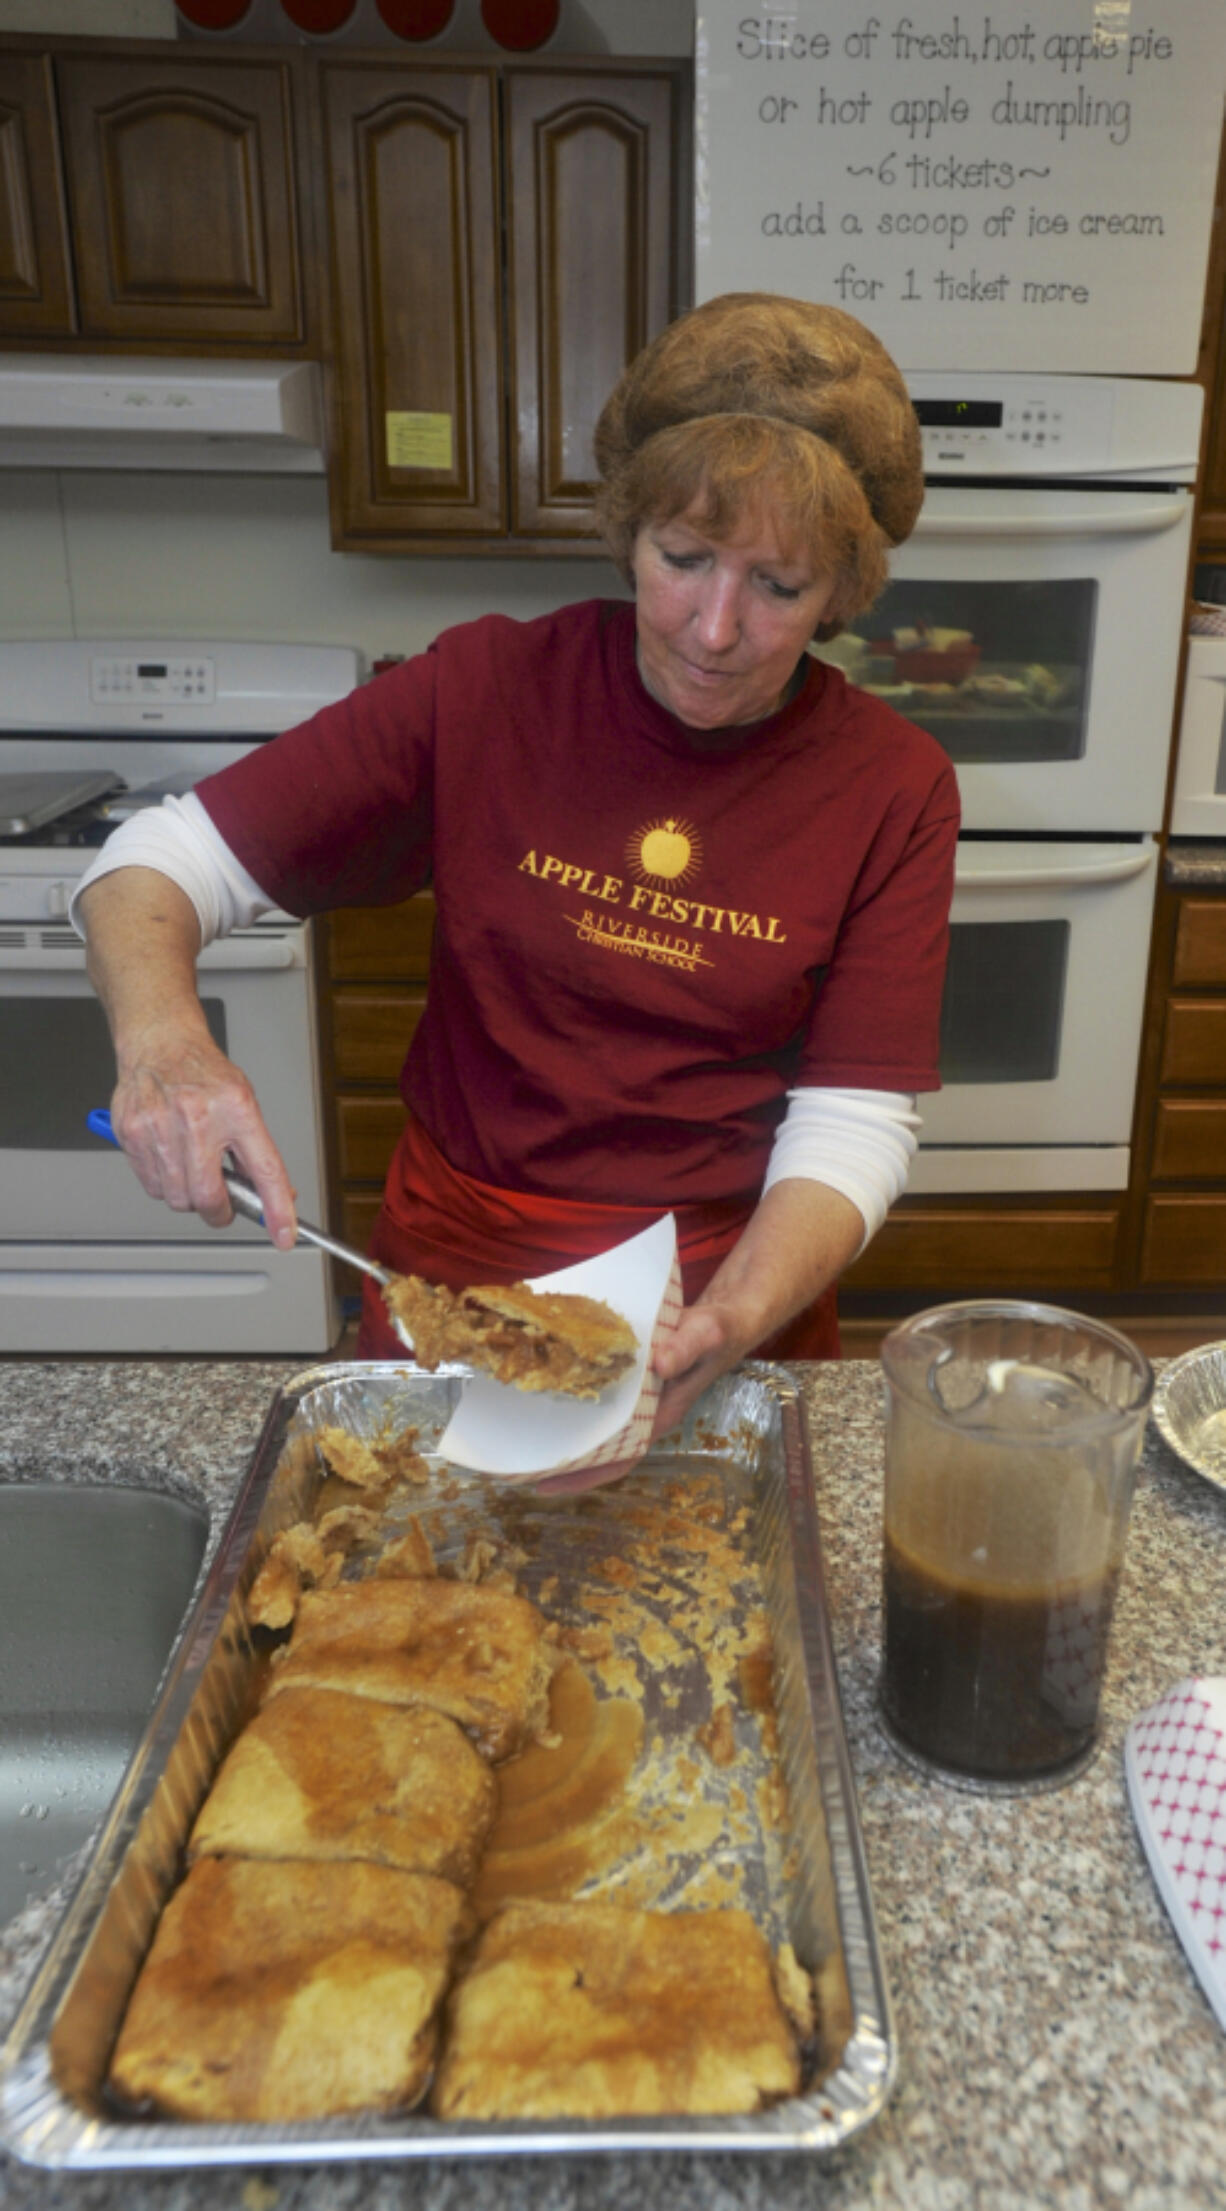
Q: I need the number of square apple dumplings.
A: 4